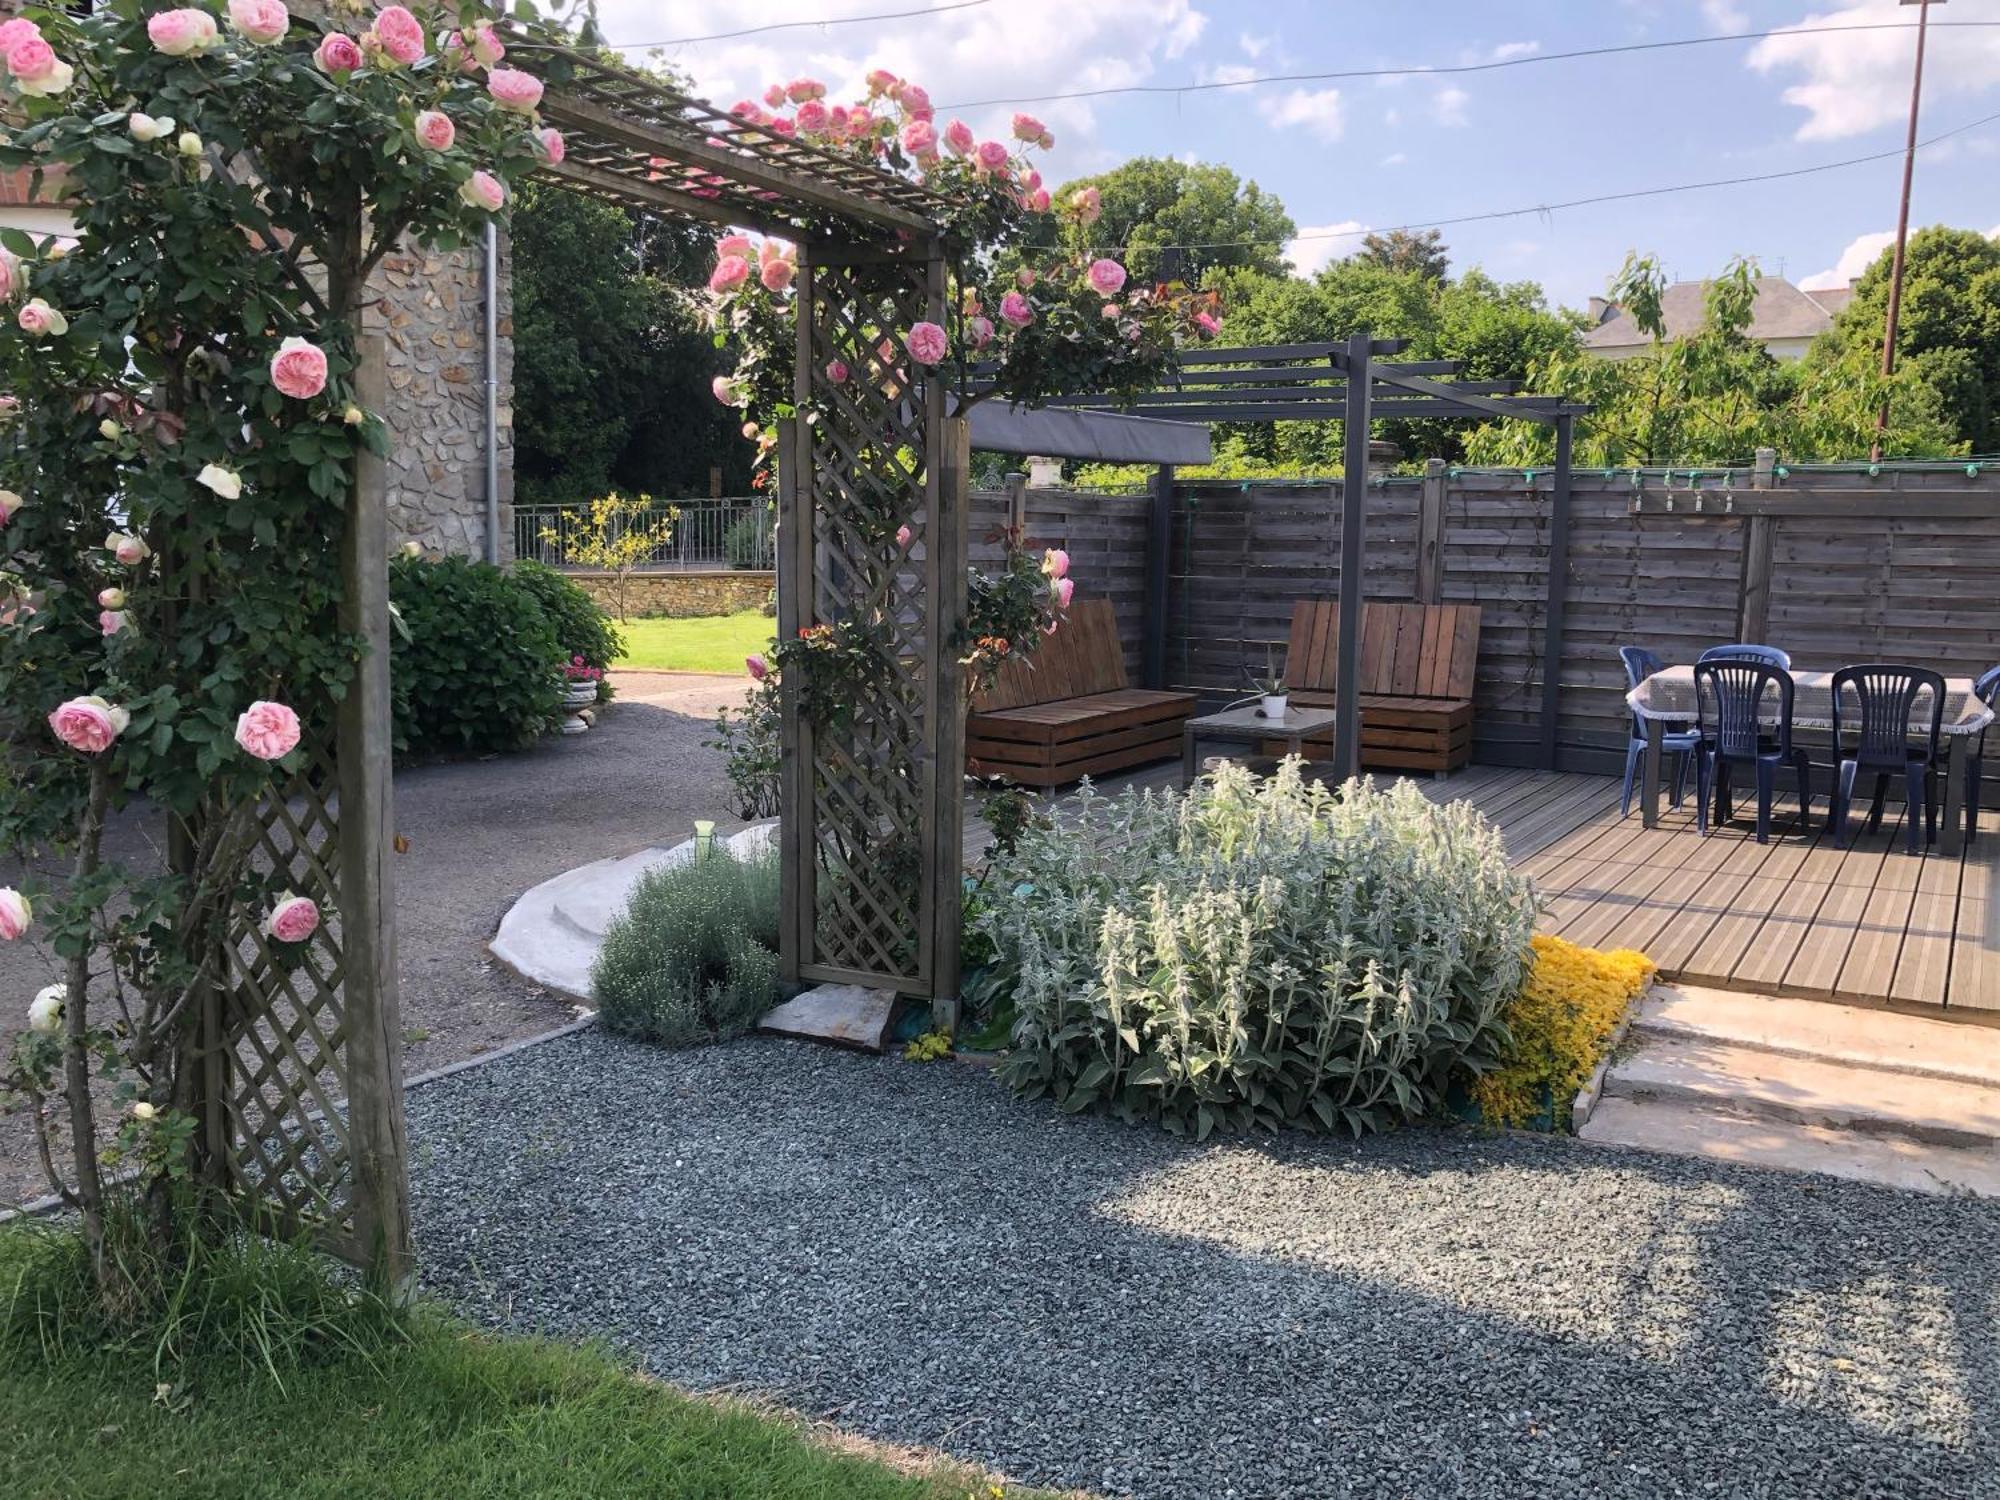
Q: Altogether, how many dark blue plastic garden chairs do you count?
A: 5